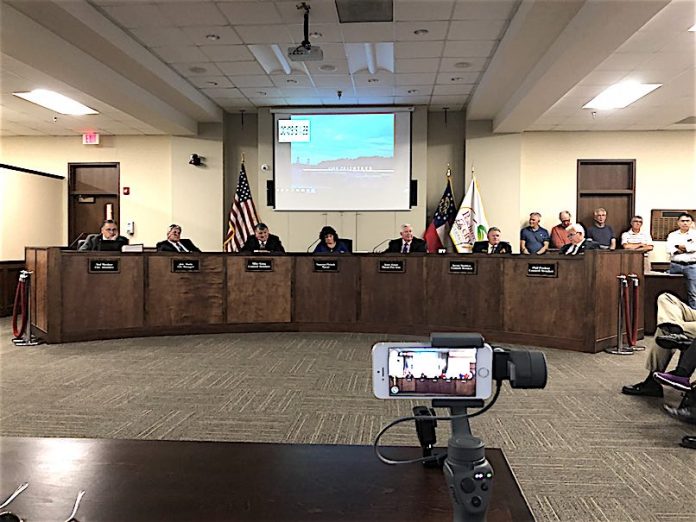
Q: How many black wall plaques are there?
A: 7